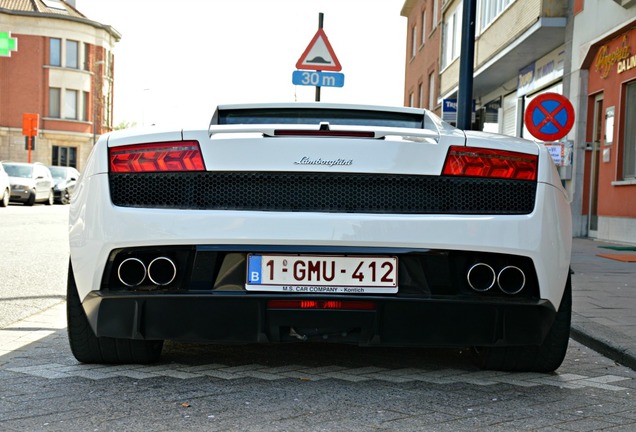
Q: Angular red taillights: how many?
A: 2